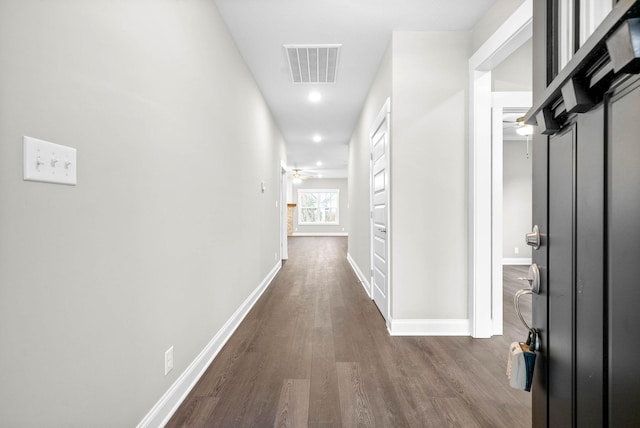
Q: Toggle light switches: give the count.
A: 3